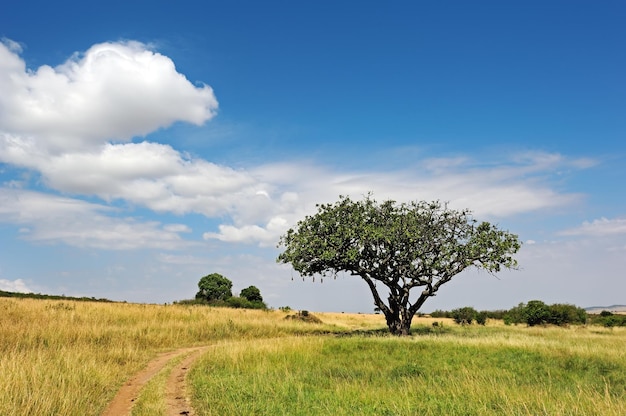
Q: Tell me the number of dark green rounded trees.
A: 2